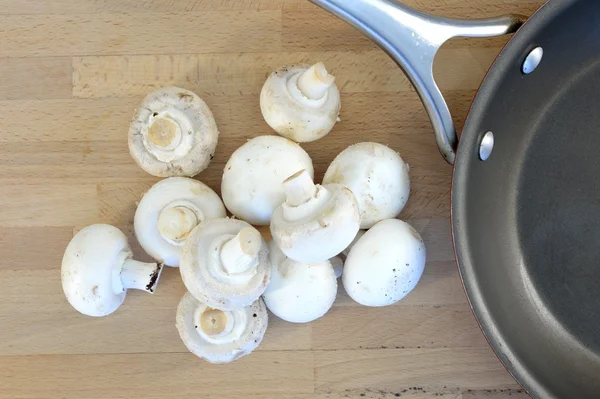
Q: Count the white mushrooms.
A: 11